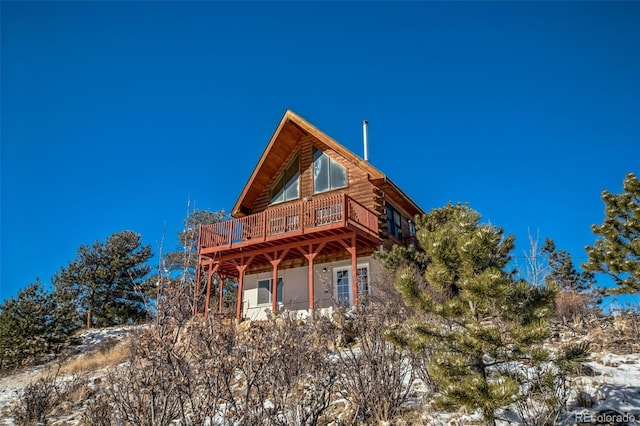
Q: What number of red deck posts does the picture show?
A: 7